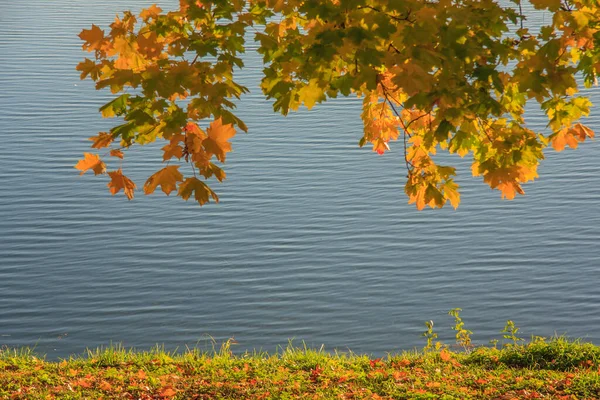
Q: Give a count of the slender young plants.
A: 3